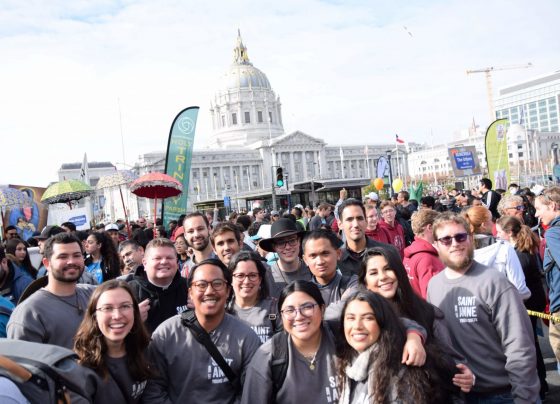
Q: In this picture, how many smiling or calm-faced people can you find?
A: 14